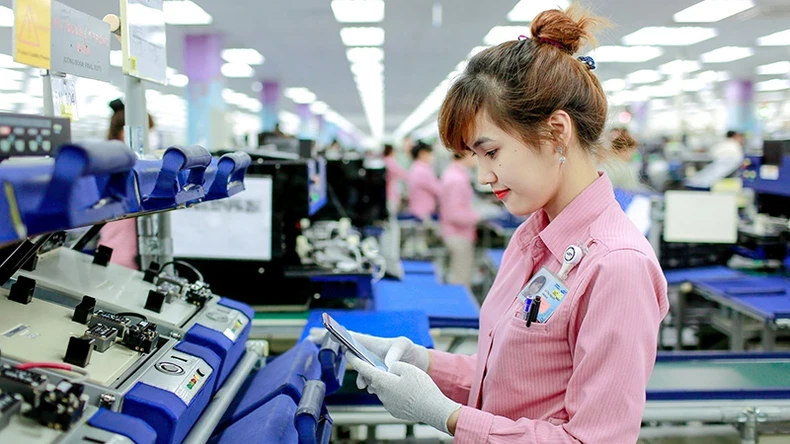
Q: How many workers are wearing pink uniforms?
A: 5